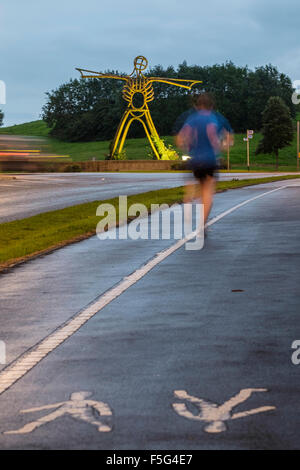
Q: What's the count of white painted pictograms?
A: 2